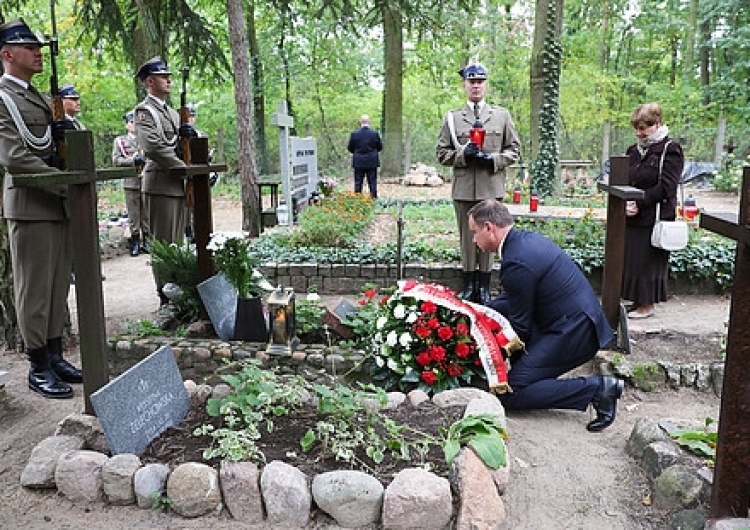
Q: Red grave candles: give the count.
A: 4